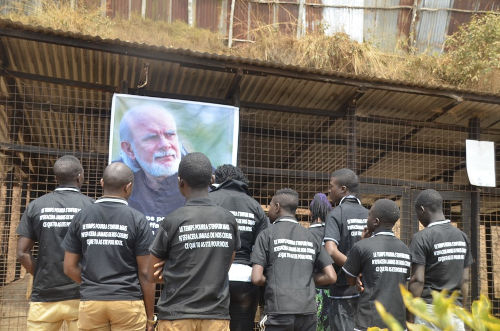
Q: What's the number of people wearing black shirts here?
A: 9